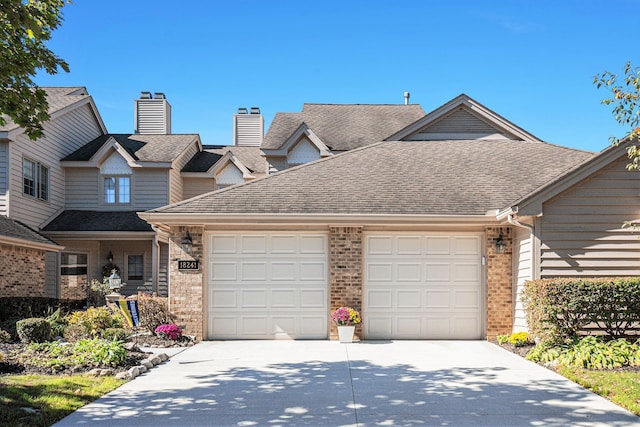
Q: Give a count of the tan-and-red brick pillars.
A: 3